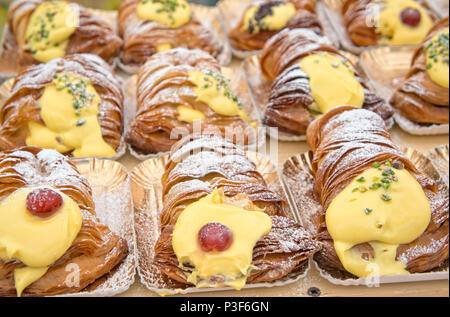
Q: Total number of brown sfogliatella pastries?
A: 11